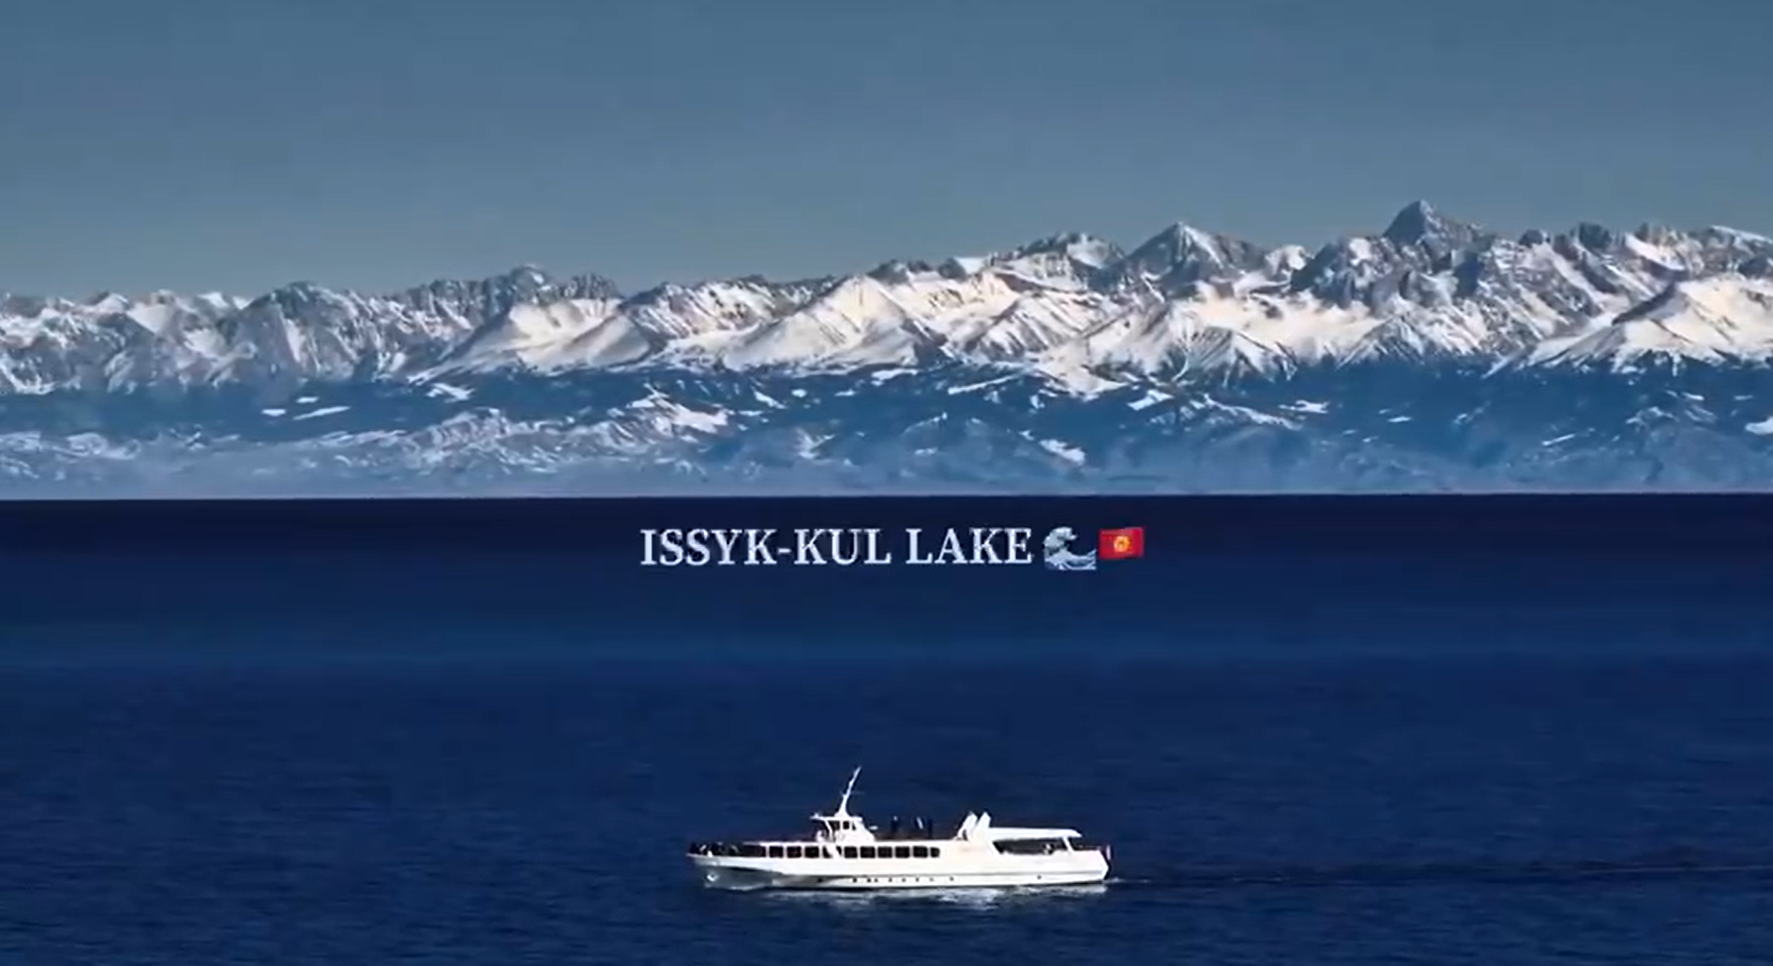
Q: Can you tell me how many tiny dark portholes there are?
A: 10